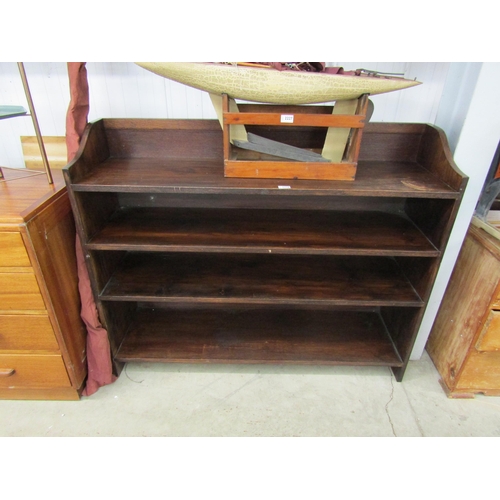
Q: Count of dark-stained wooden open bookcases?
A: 1